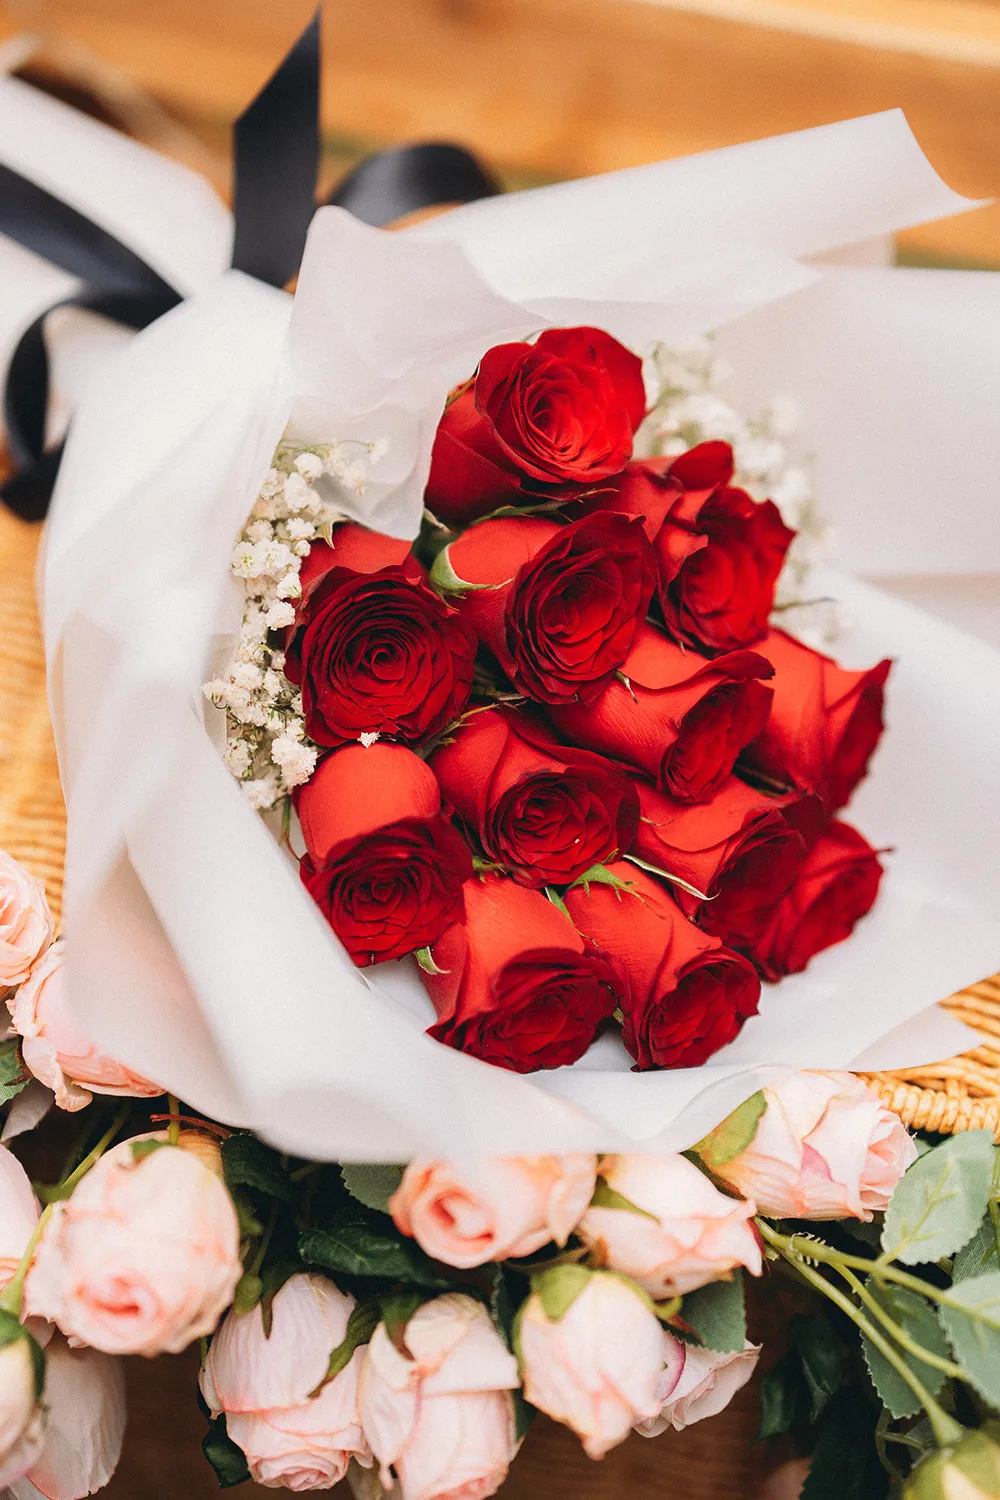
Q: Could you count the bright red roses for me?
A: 12